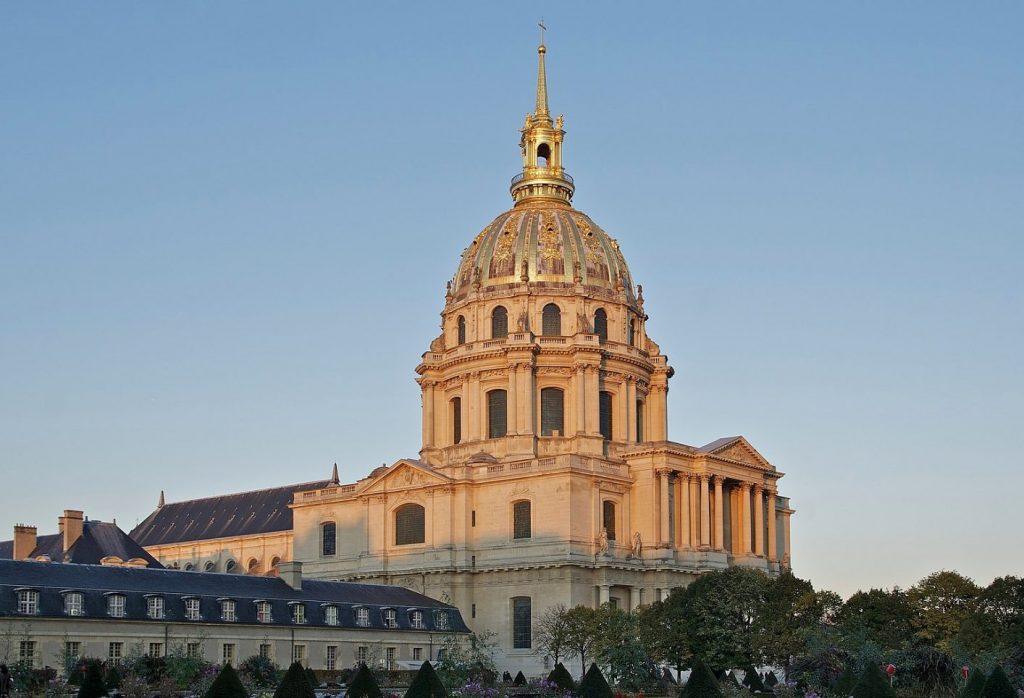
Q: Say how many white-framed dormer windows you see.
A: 13